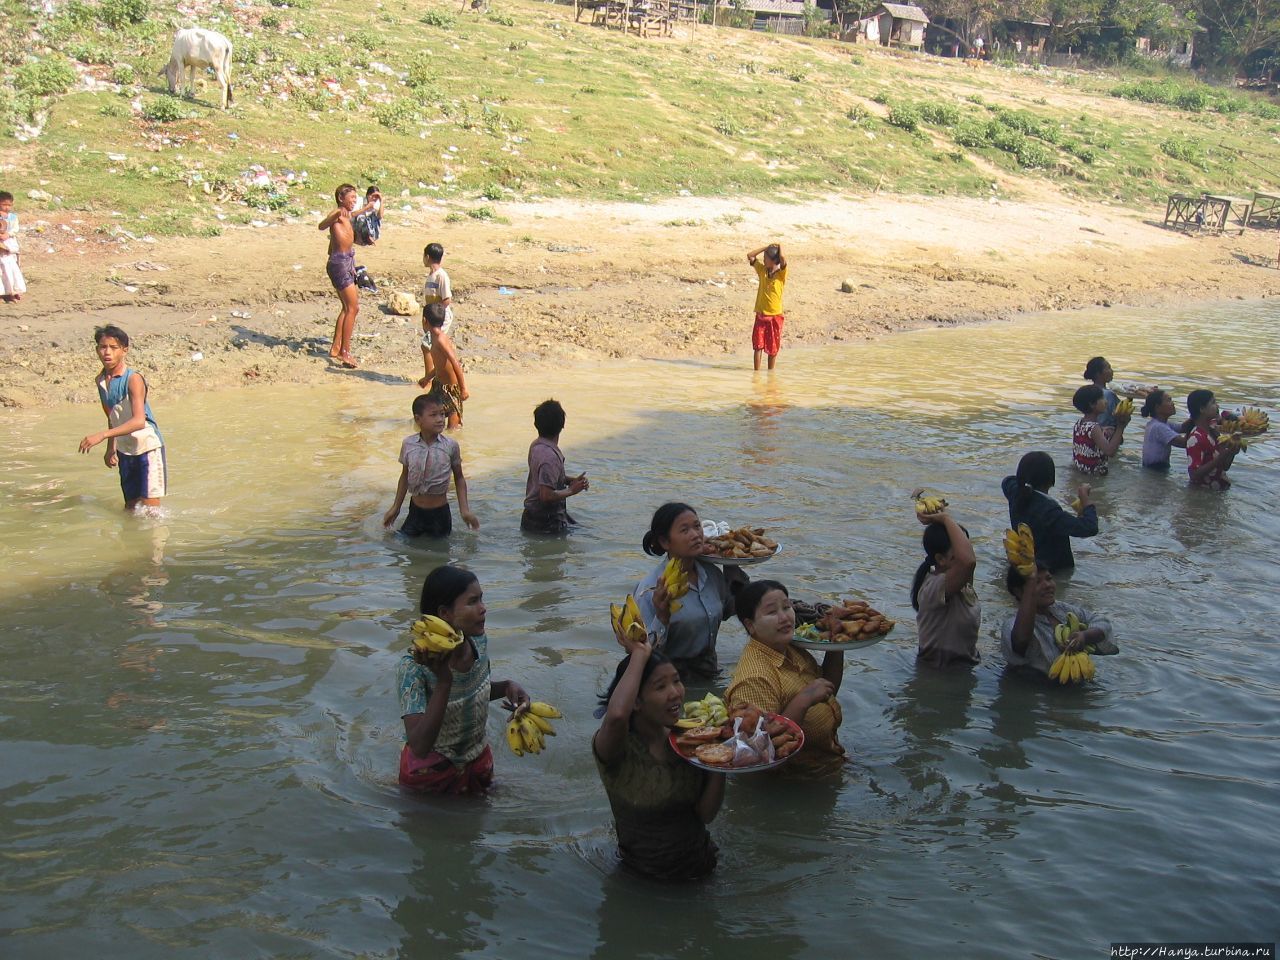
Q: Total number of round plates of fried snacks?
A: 3